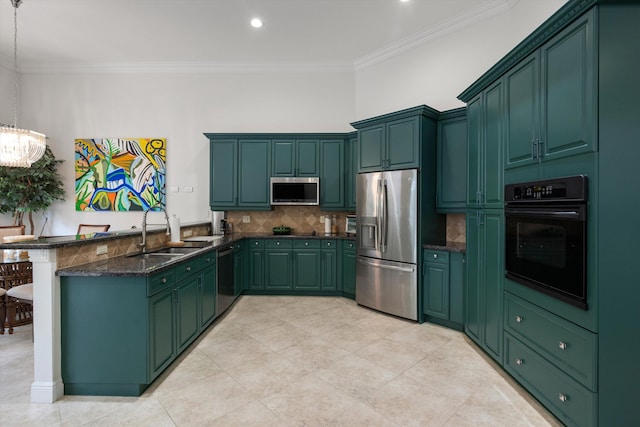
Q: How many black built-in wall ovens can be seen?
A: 1